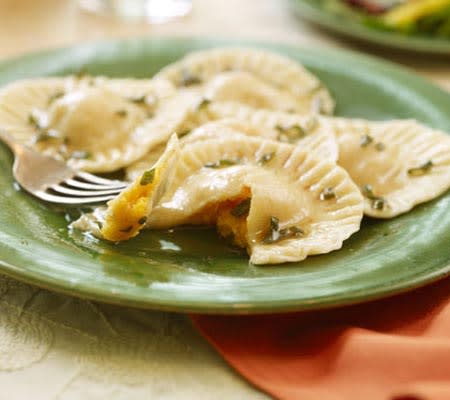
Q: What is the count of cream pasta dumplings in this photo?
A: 5